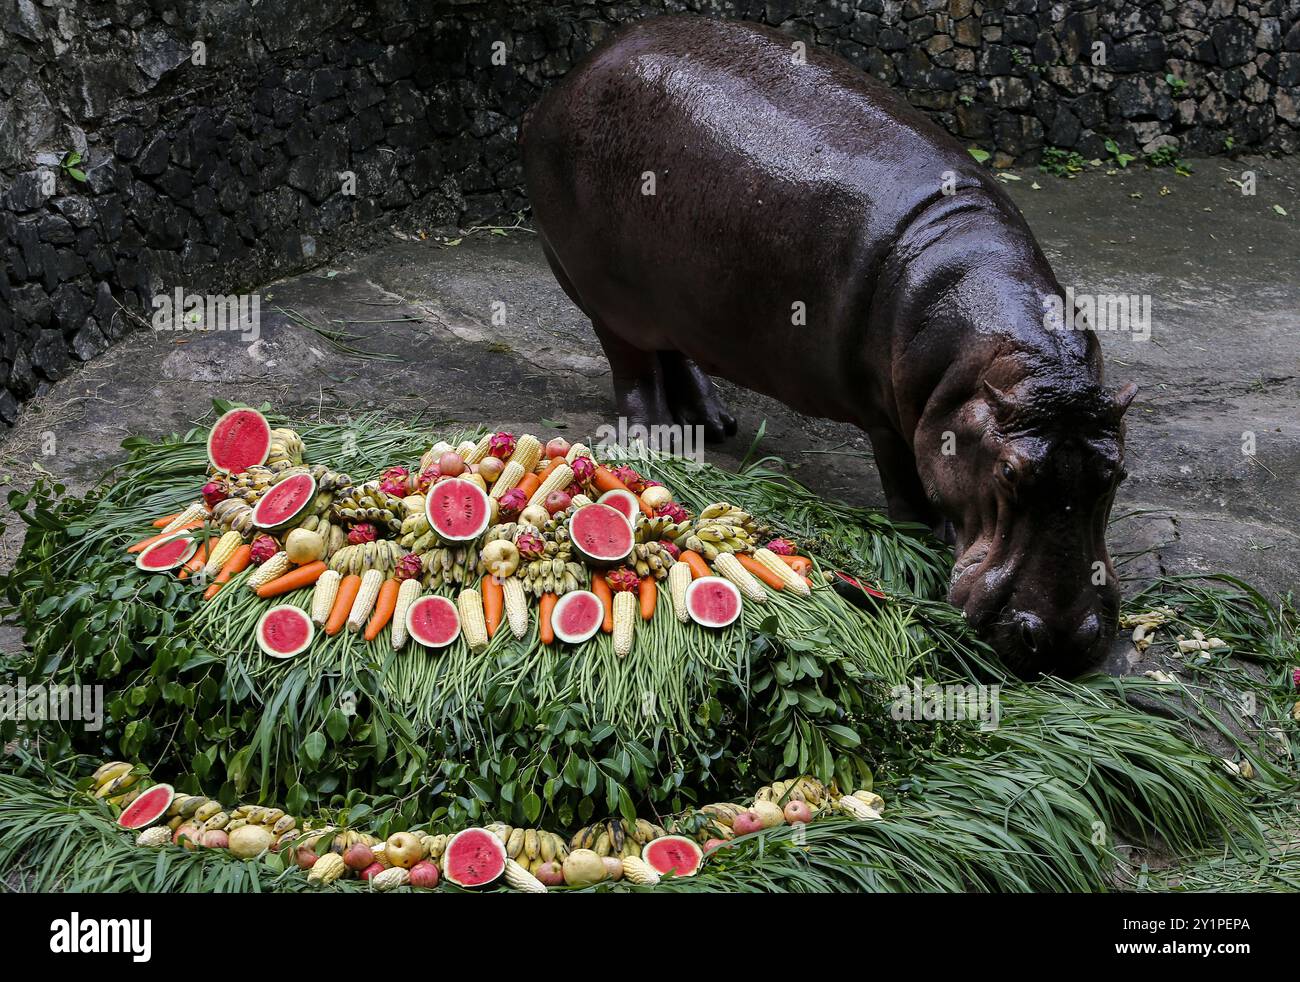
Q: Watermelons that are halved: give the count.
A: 14